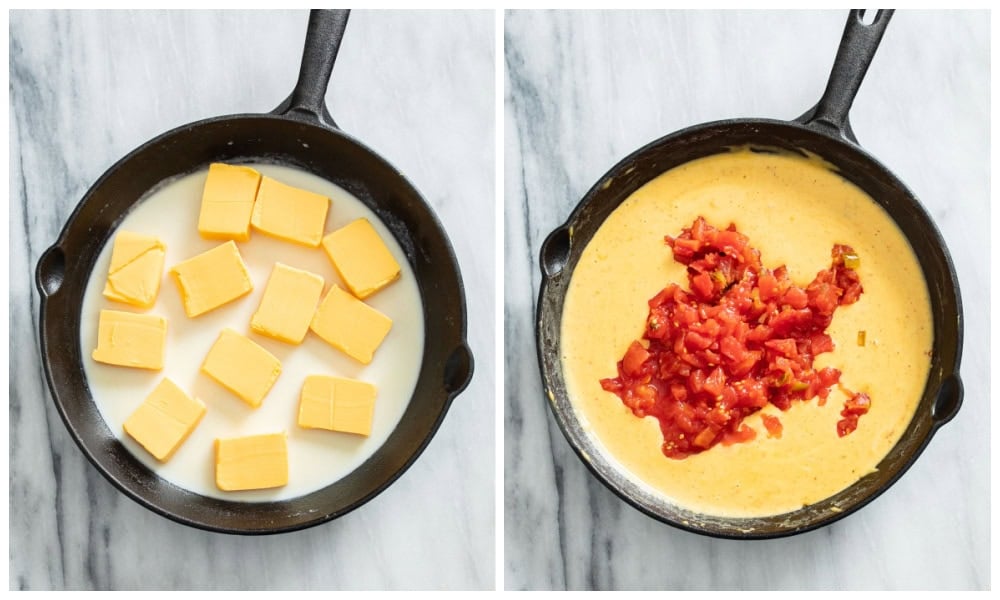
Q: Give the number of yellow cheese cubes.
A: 12